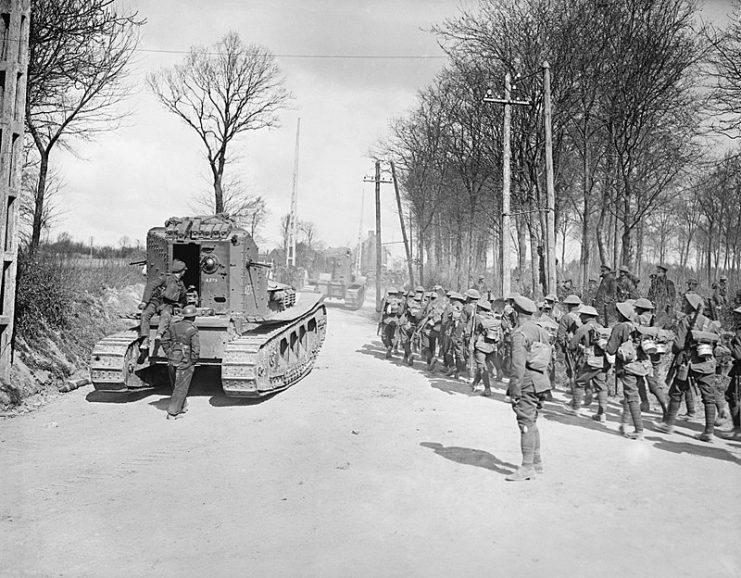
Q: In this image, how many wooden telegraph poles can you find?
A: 4